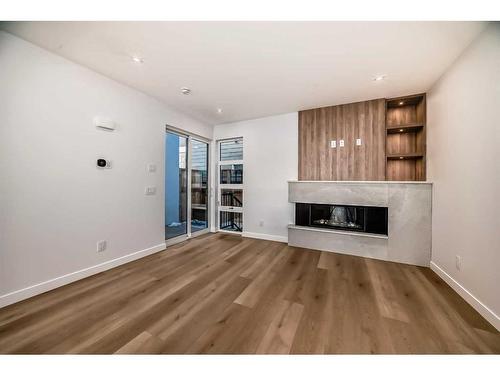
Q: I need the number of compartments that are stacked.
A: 3